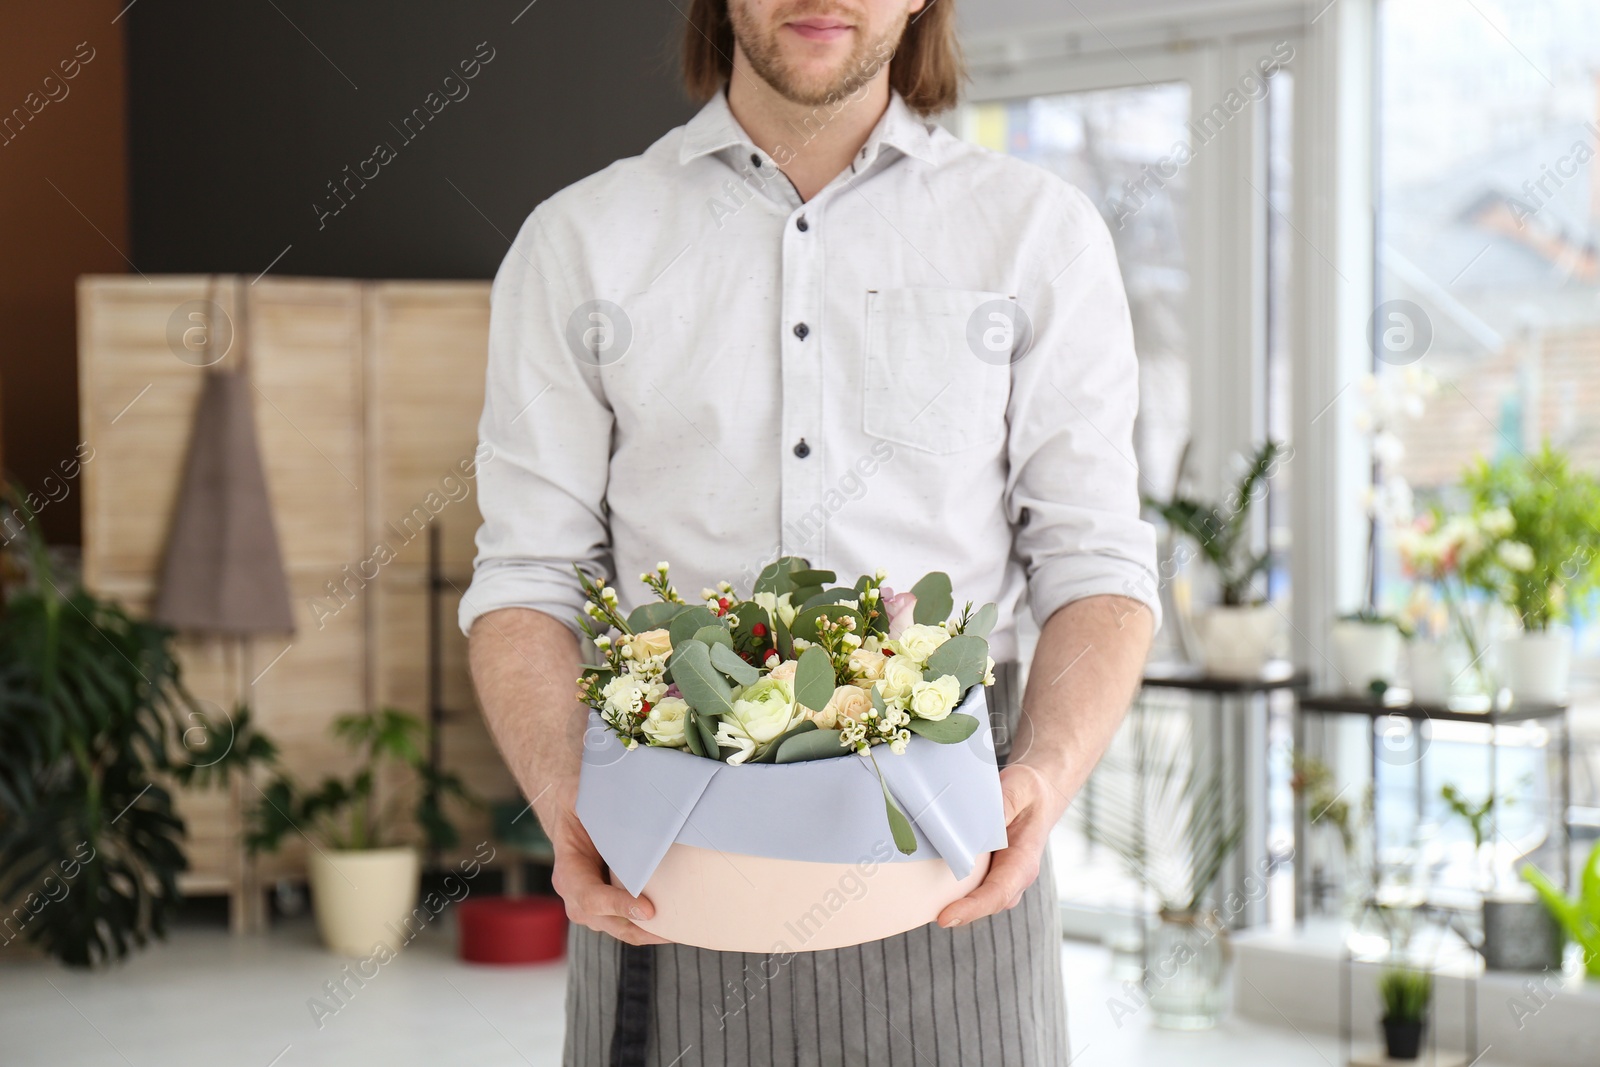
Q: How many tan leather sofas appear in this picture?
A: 0